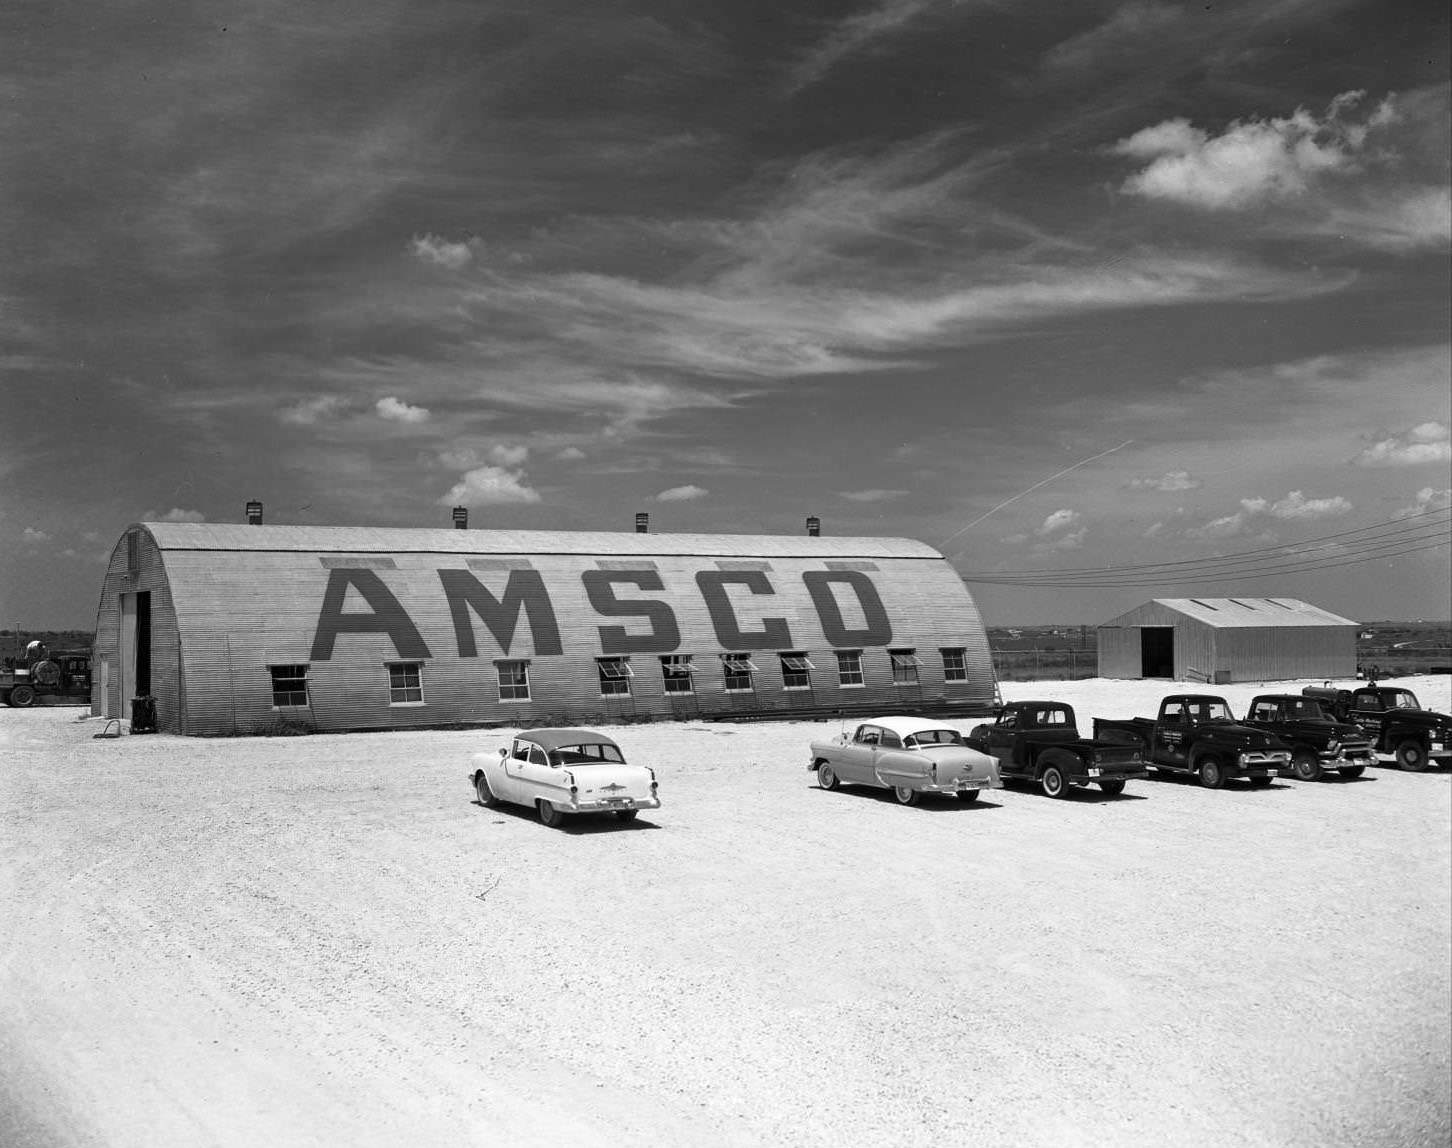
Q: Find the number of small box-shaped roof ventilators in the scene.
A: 4